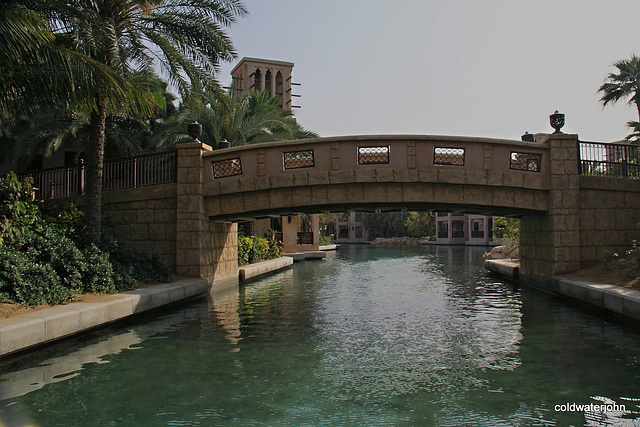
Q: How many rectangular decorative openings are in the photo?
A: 5